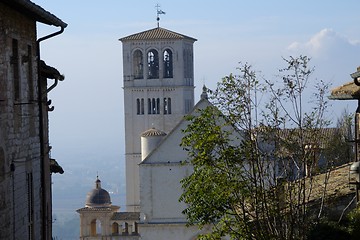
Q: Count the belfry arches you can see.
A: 3